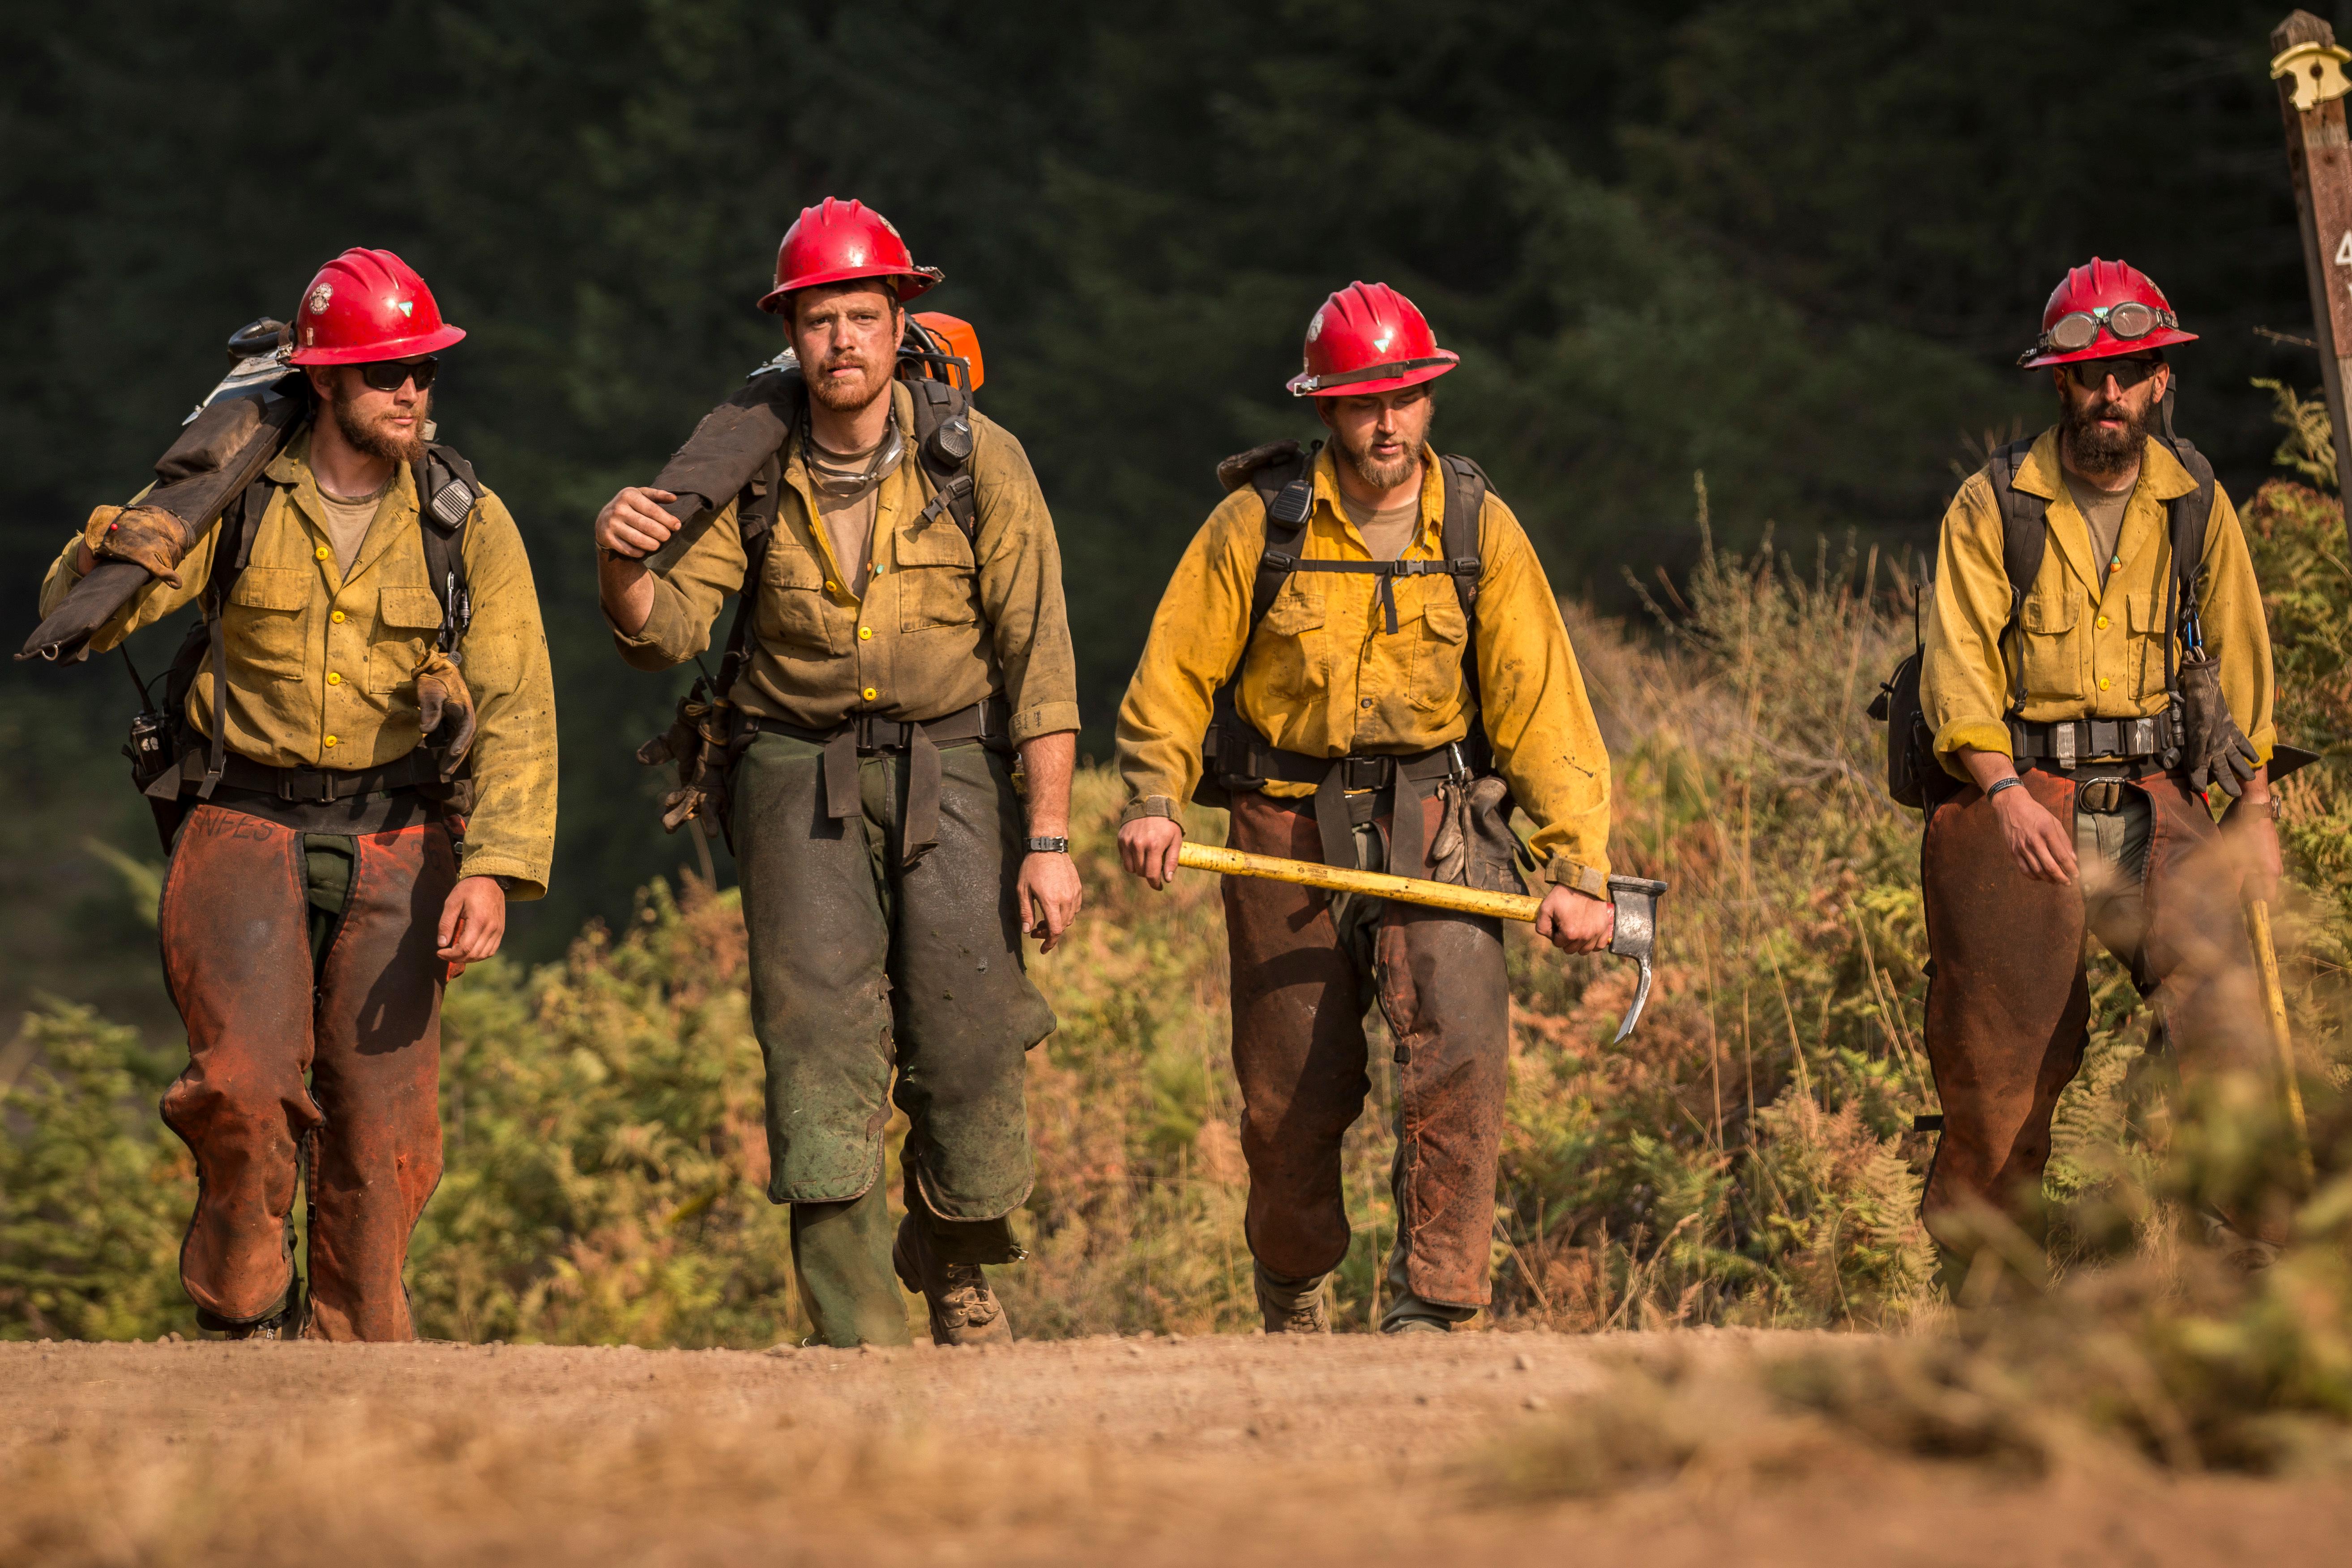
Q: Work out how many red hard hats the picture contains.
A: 4